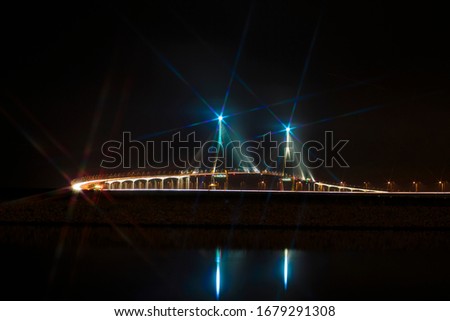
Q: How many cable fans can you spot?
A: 2